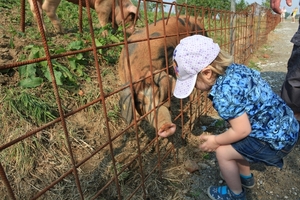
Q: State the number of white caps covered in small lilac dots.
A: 1